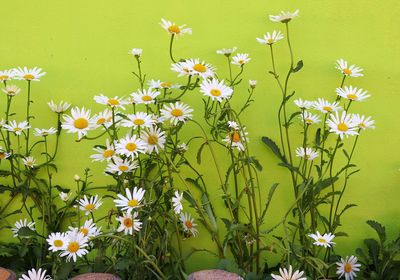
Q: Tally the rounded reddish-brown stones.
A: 3